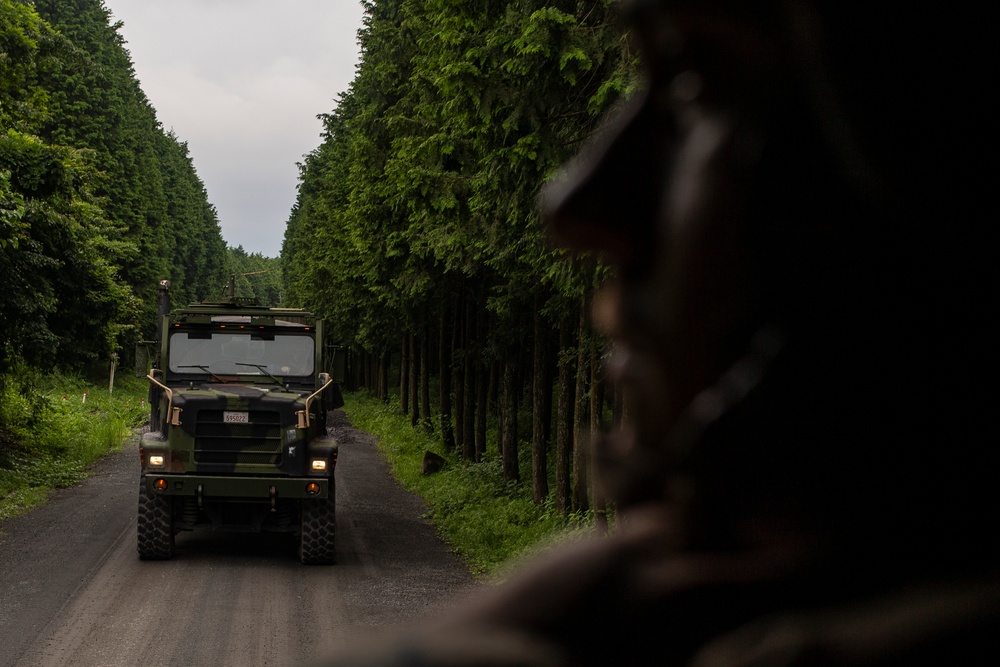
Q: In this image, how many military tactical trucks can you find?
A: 1